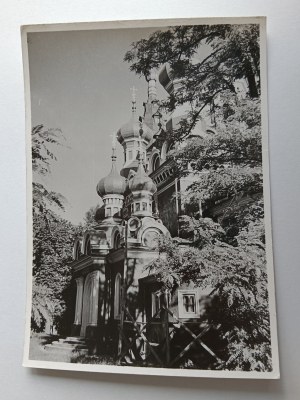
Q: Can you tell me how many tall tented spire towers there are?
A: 1